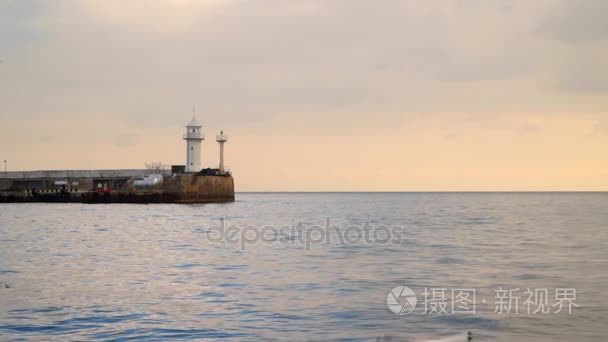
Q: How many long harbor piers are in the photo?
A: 1